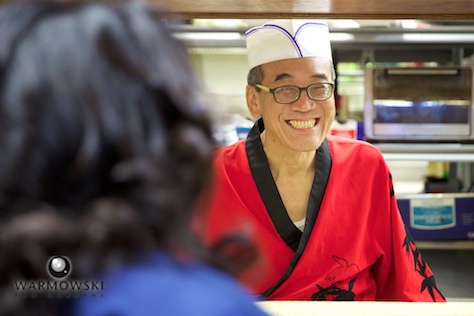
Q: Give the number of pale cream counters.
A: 1